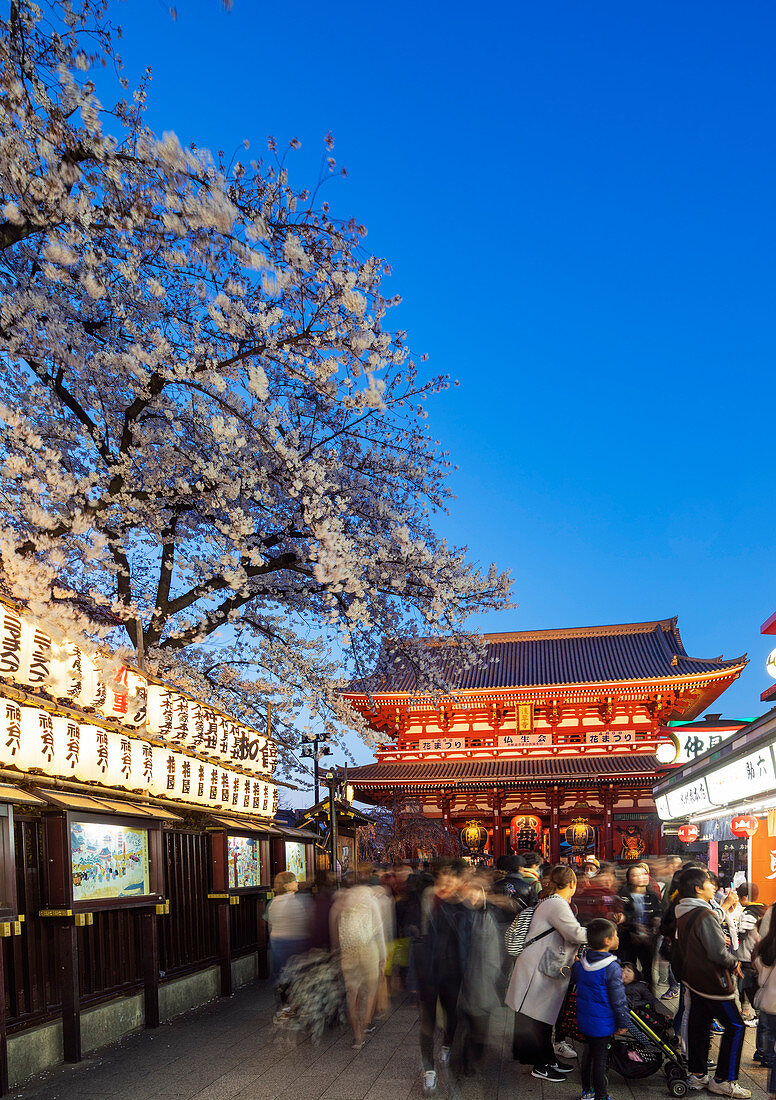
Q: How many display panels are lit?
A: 3